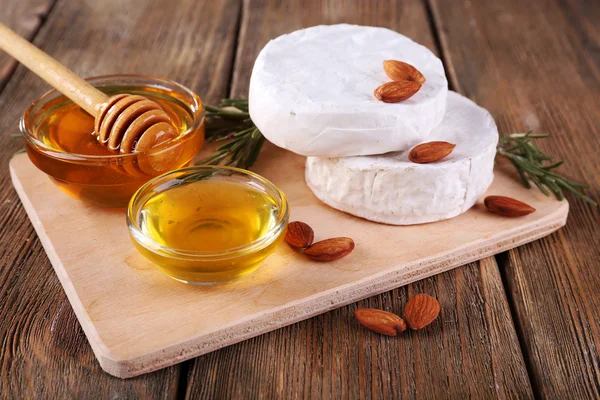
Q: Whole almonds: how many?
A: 8